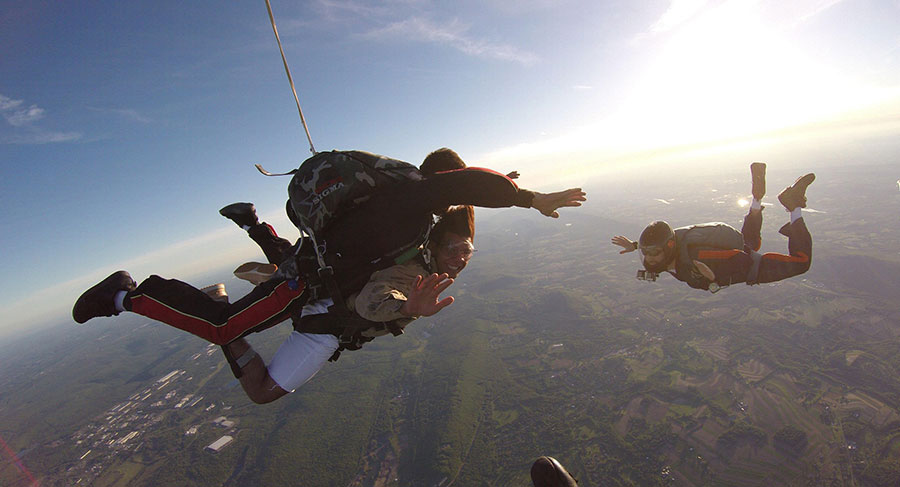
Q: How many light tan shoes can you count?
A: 2